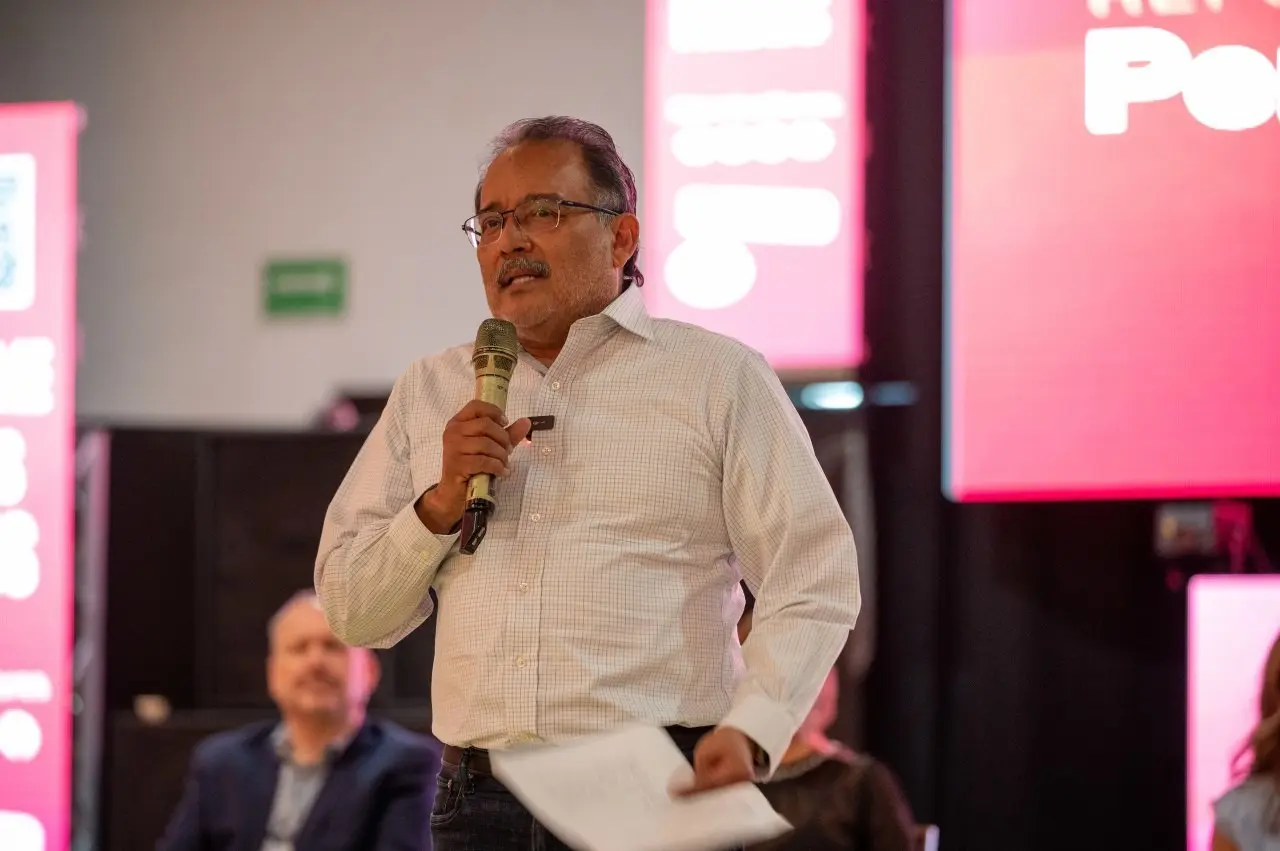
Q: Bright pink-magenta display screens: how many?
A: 4